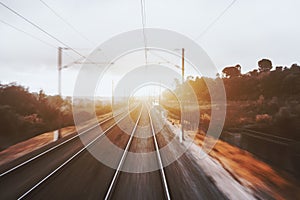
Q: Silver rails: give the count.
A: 4